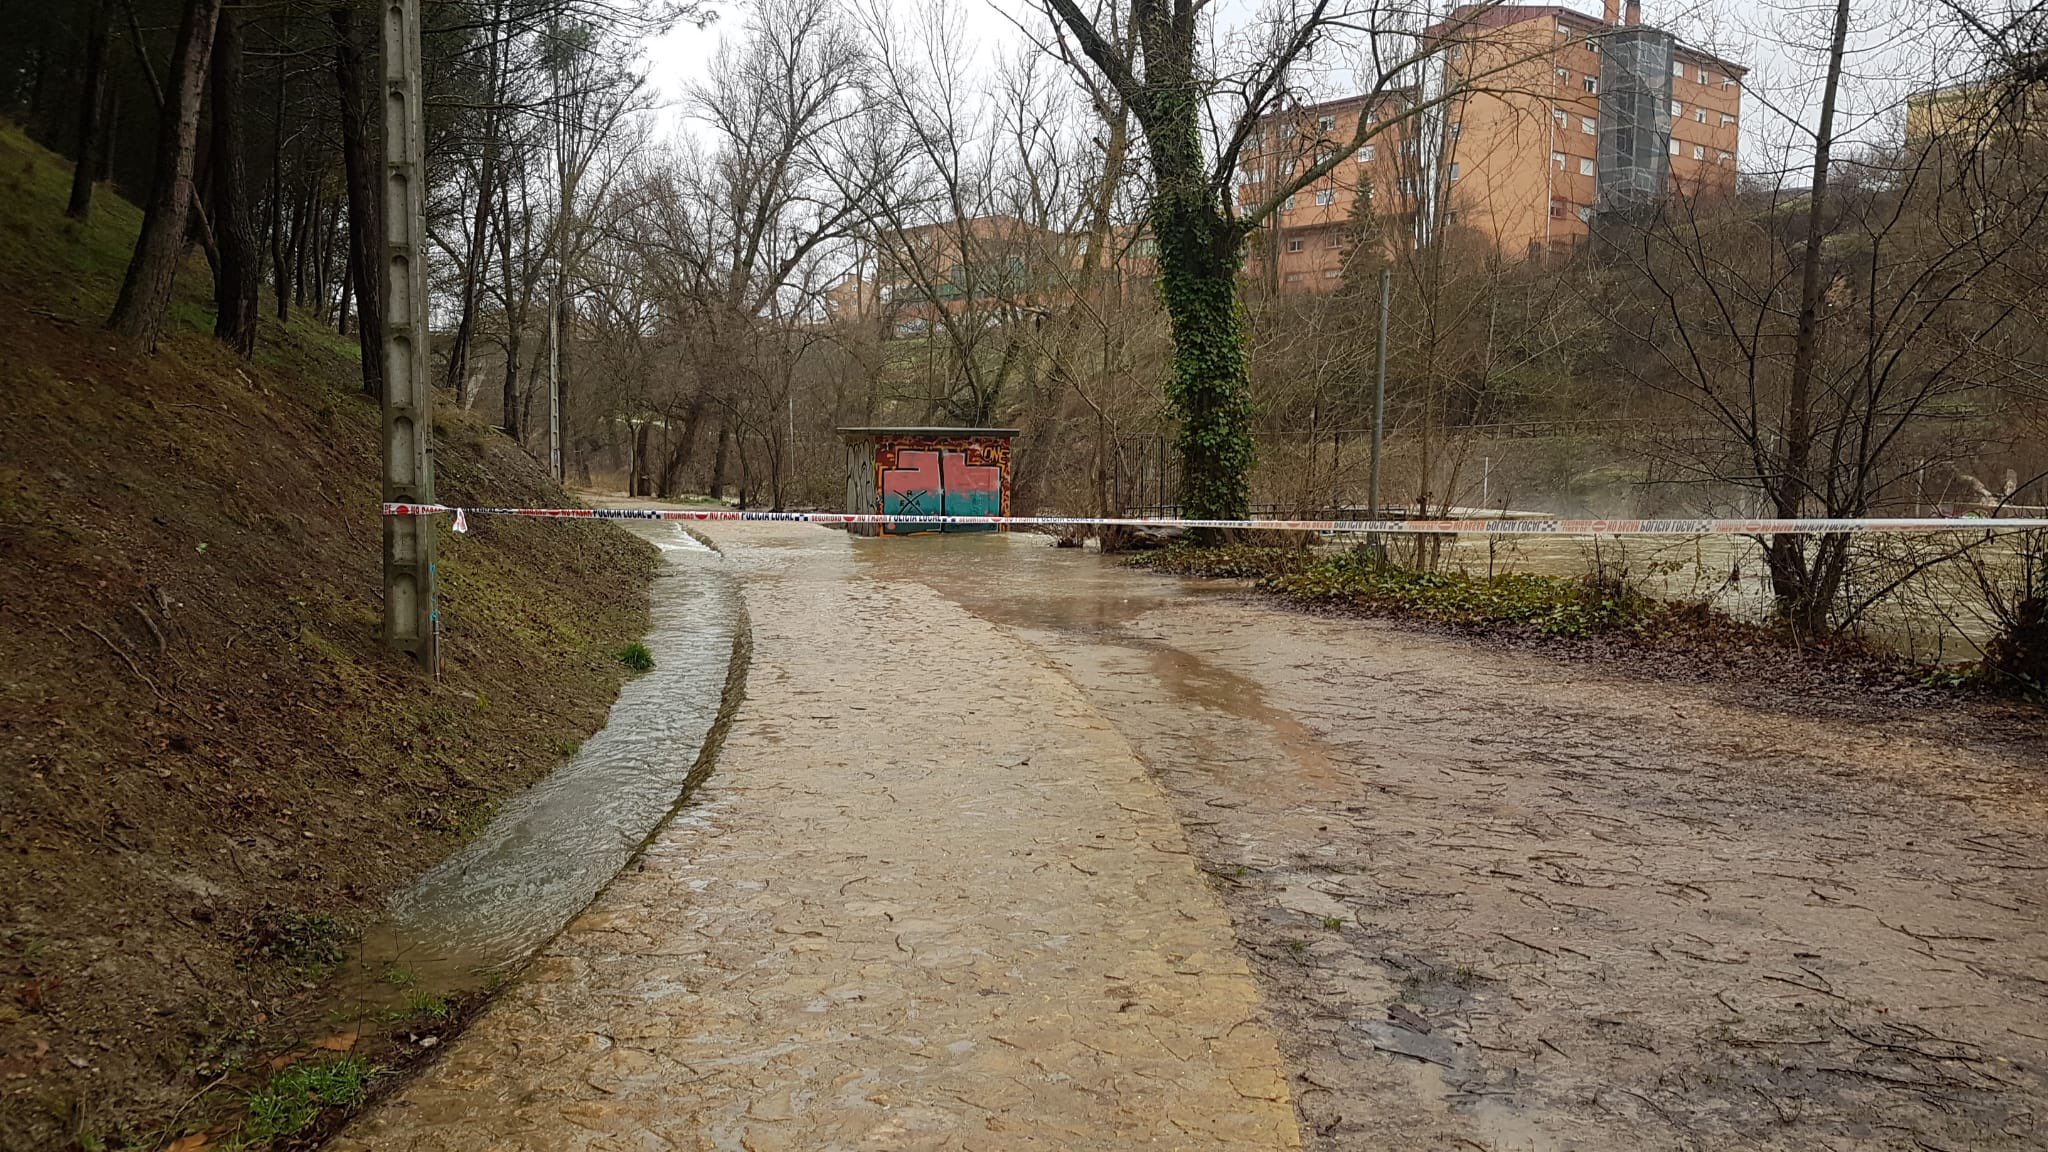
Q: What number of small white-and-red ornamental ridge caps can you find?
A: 0